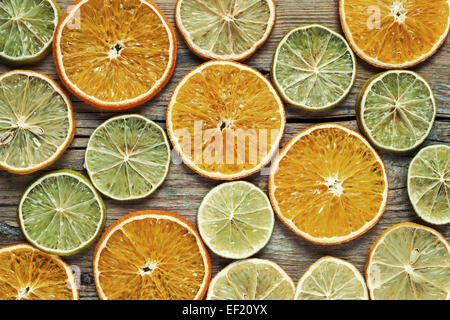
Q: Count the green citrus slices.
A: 7